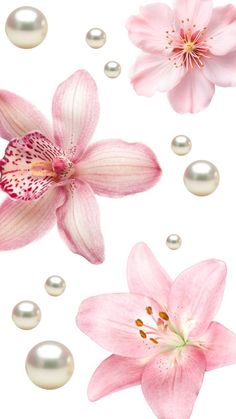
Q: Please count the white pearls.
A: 9